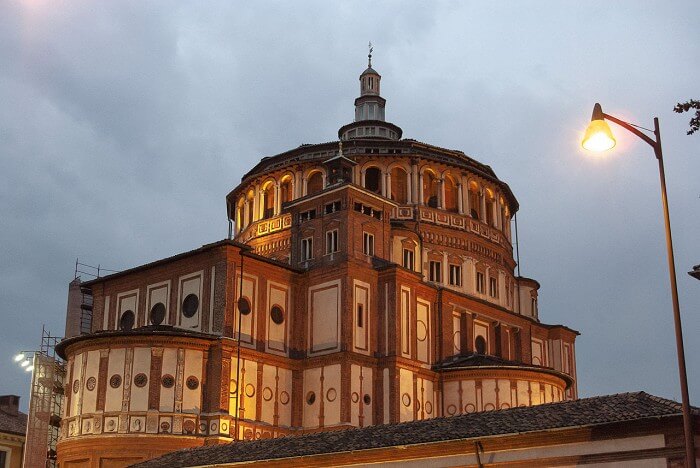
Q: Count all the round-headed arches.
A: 13